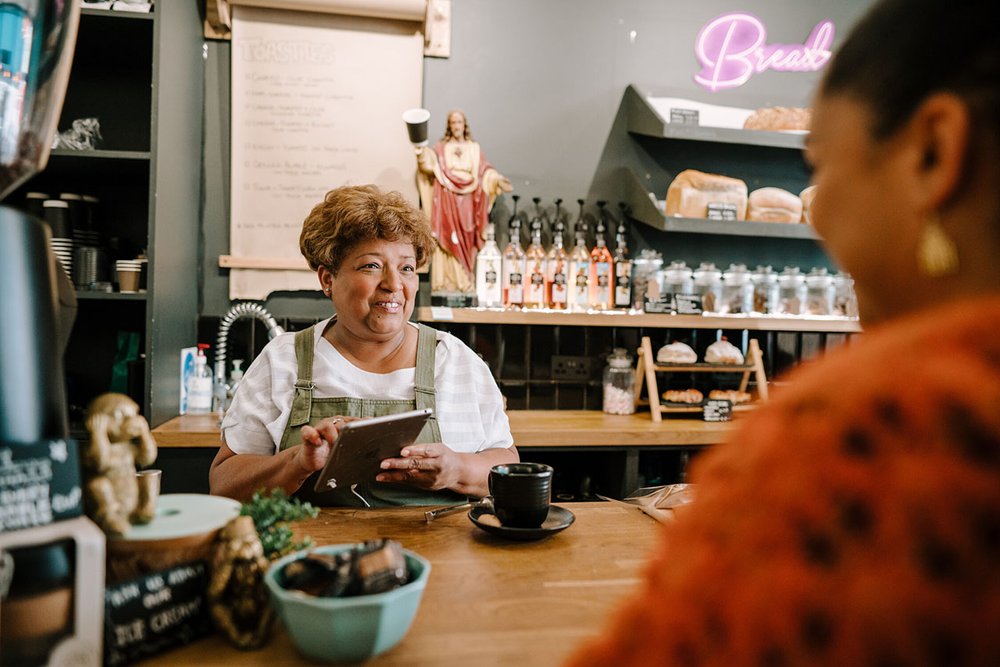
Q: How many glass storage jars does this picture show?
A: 9